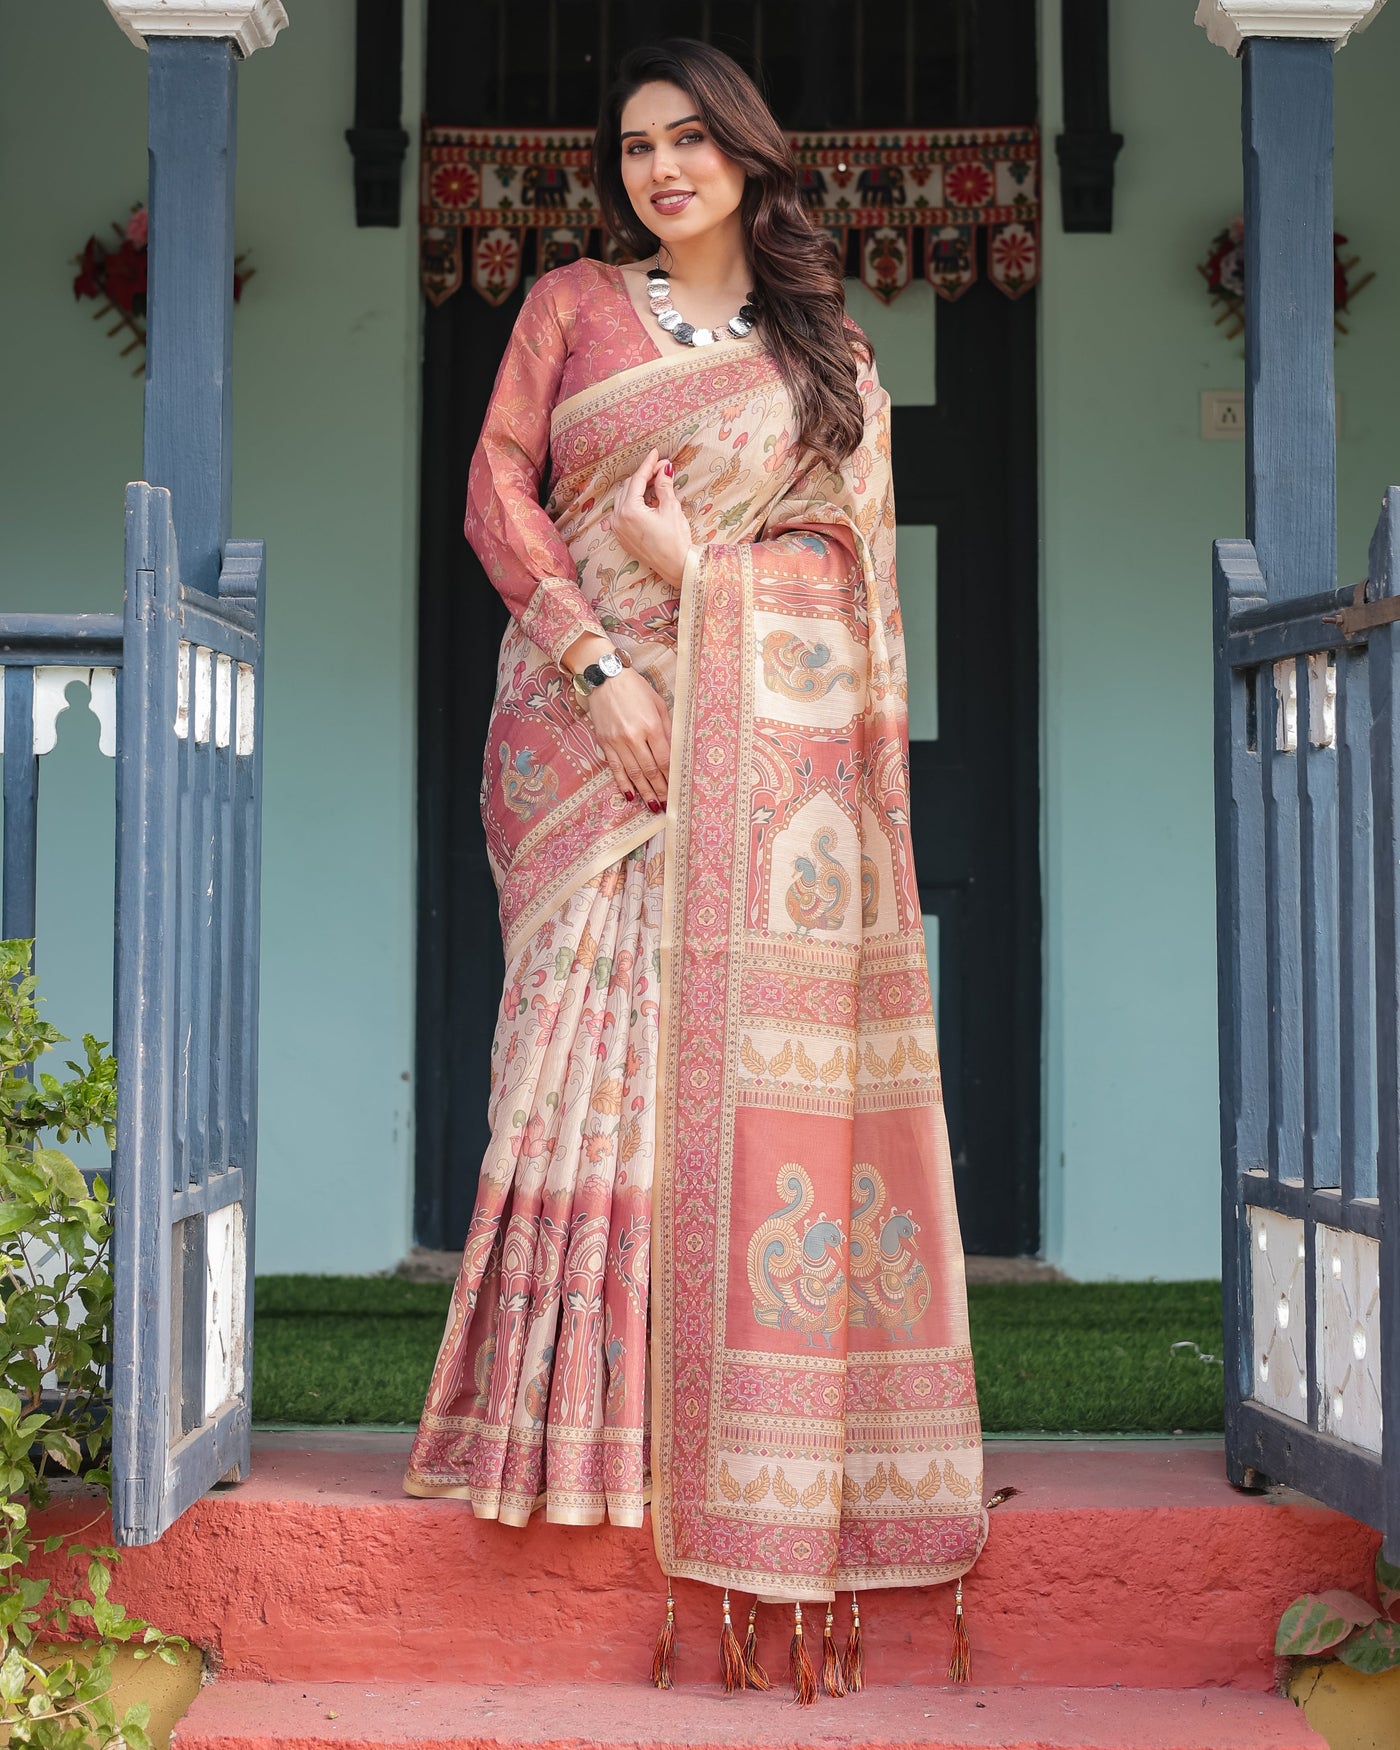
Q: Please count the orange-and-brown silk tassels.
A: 7